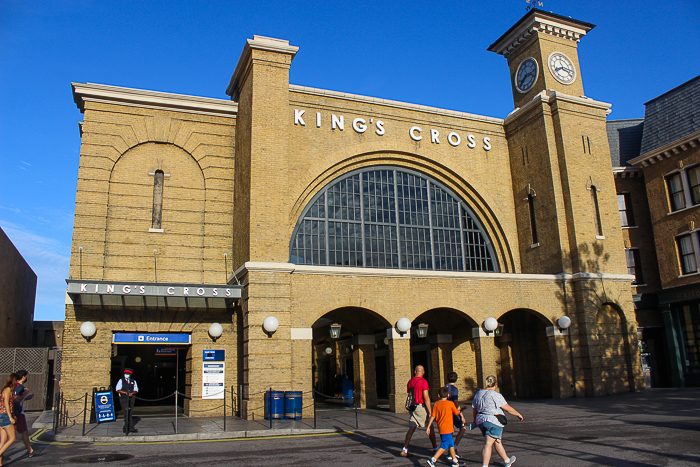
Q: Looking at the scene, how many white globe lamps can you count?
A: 6